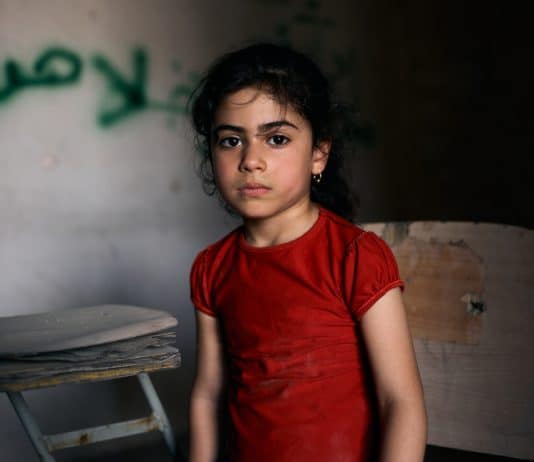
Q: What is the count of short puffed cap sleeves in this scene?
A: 2